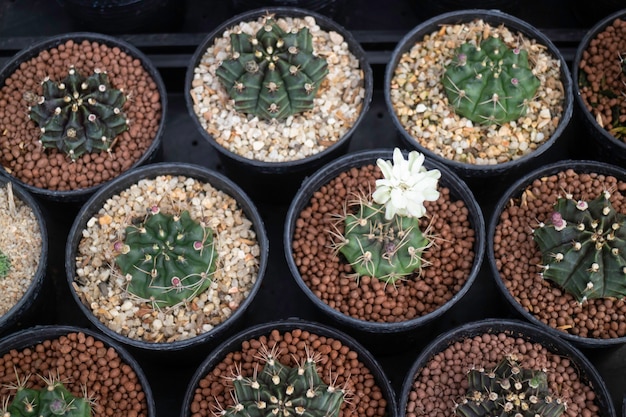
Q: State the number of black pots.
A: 11